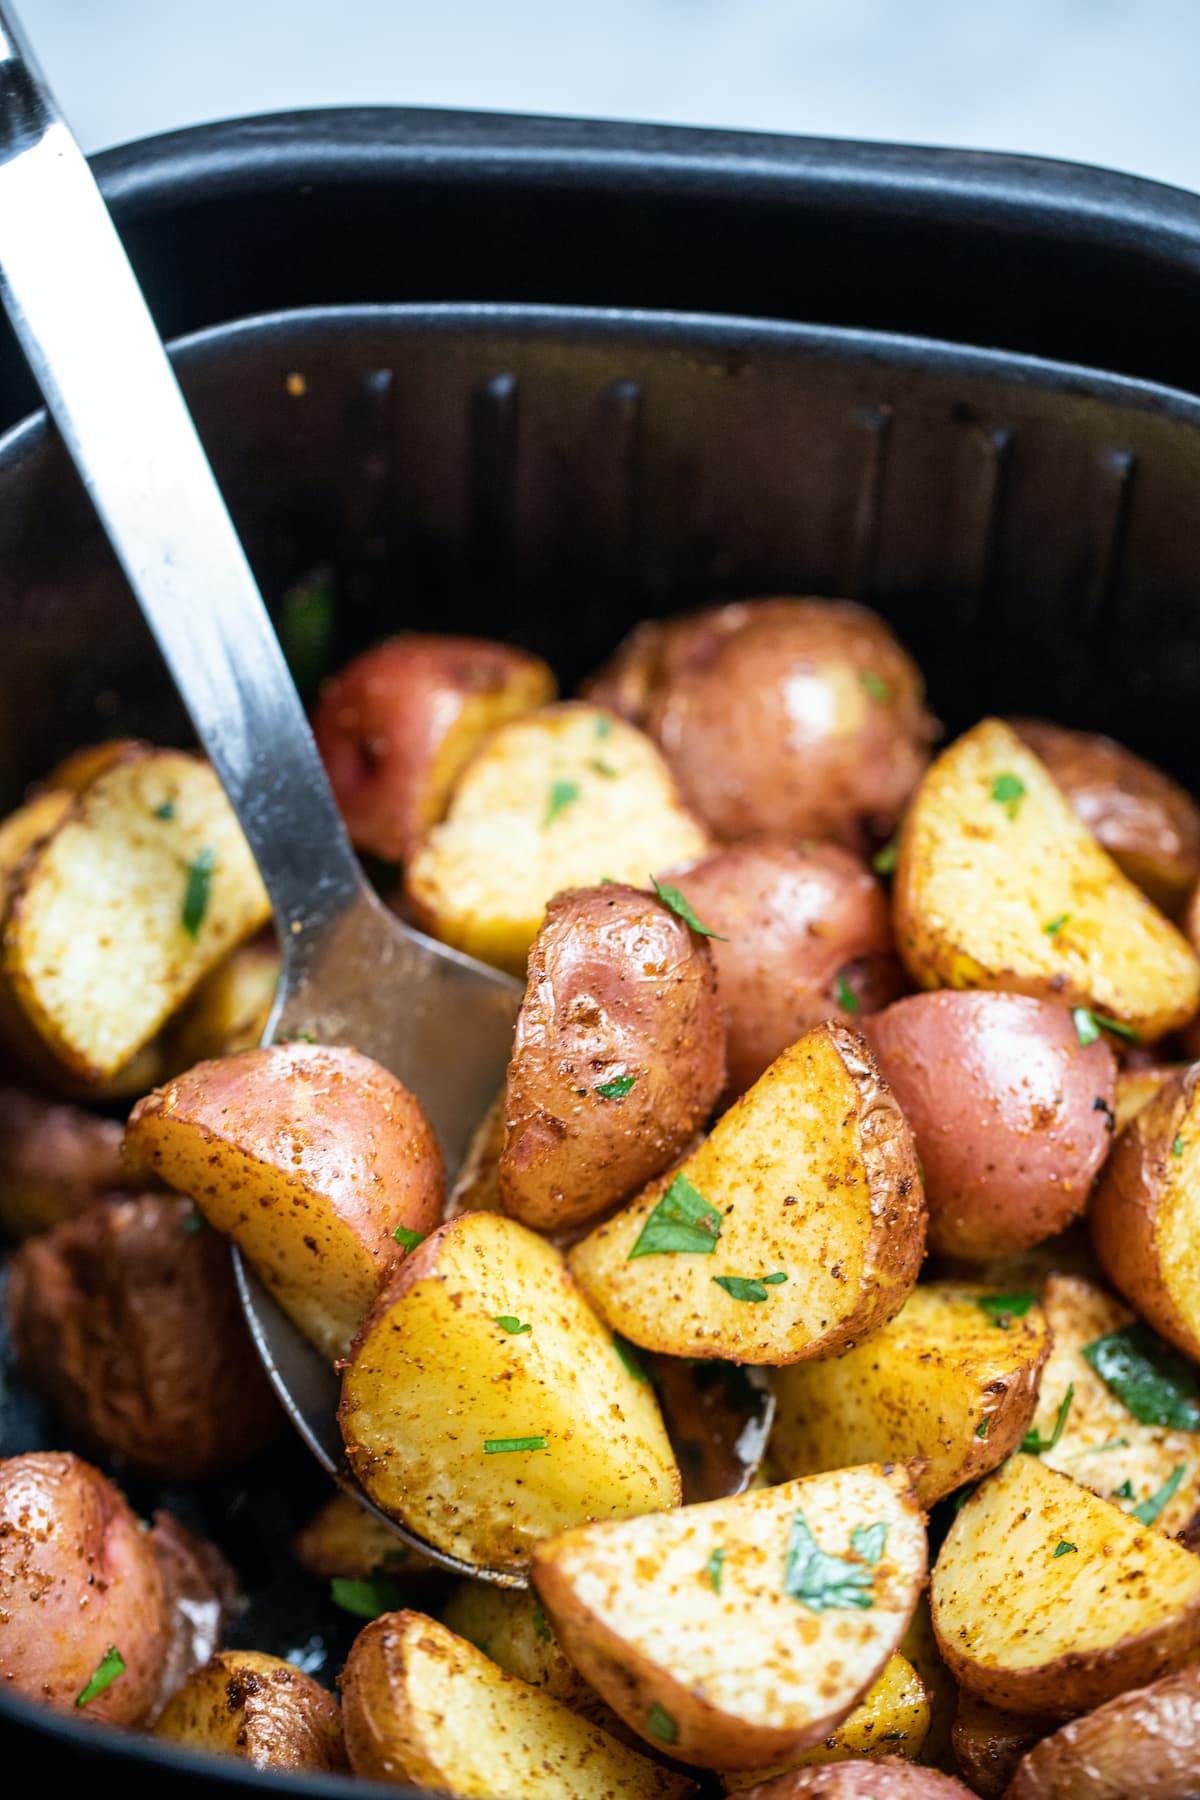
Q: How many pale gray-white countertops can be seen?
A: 1